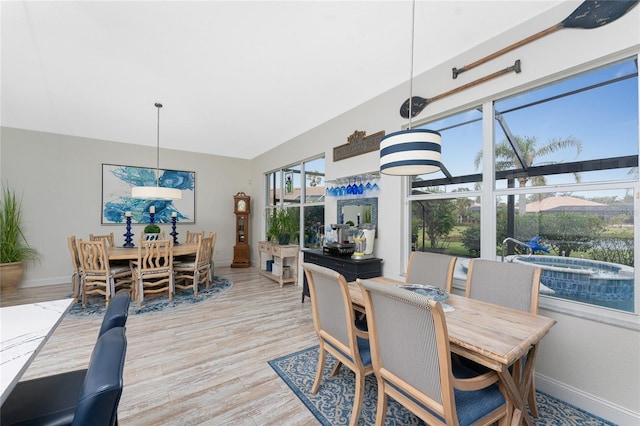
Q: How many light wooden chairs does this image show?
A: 12